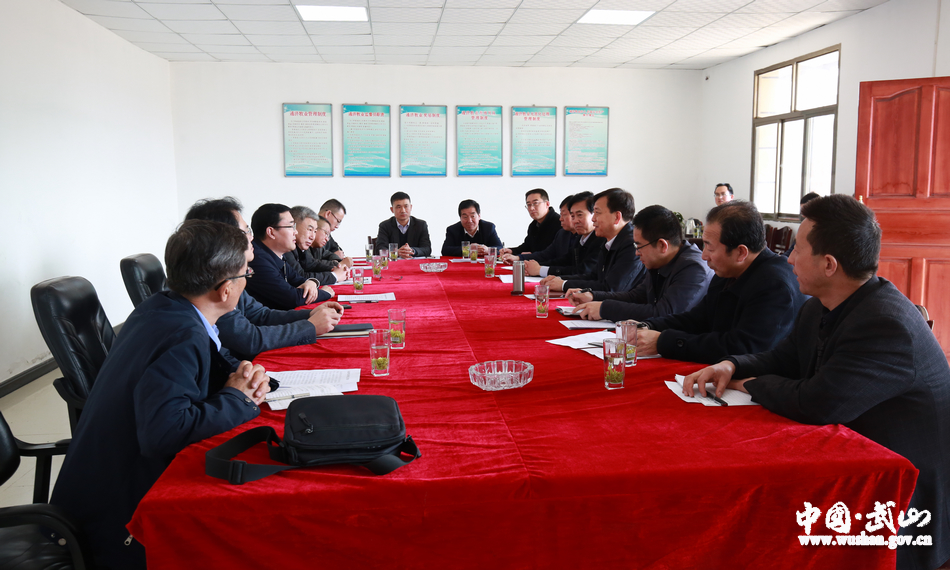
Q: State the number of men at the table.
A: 15